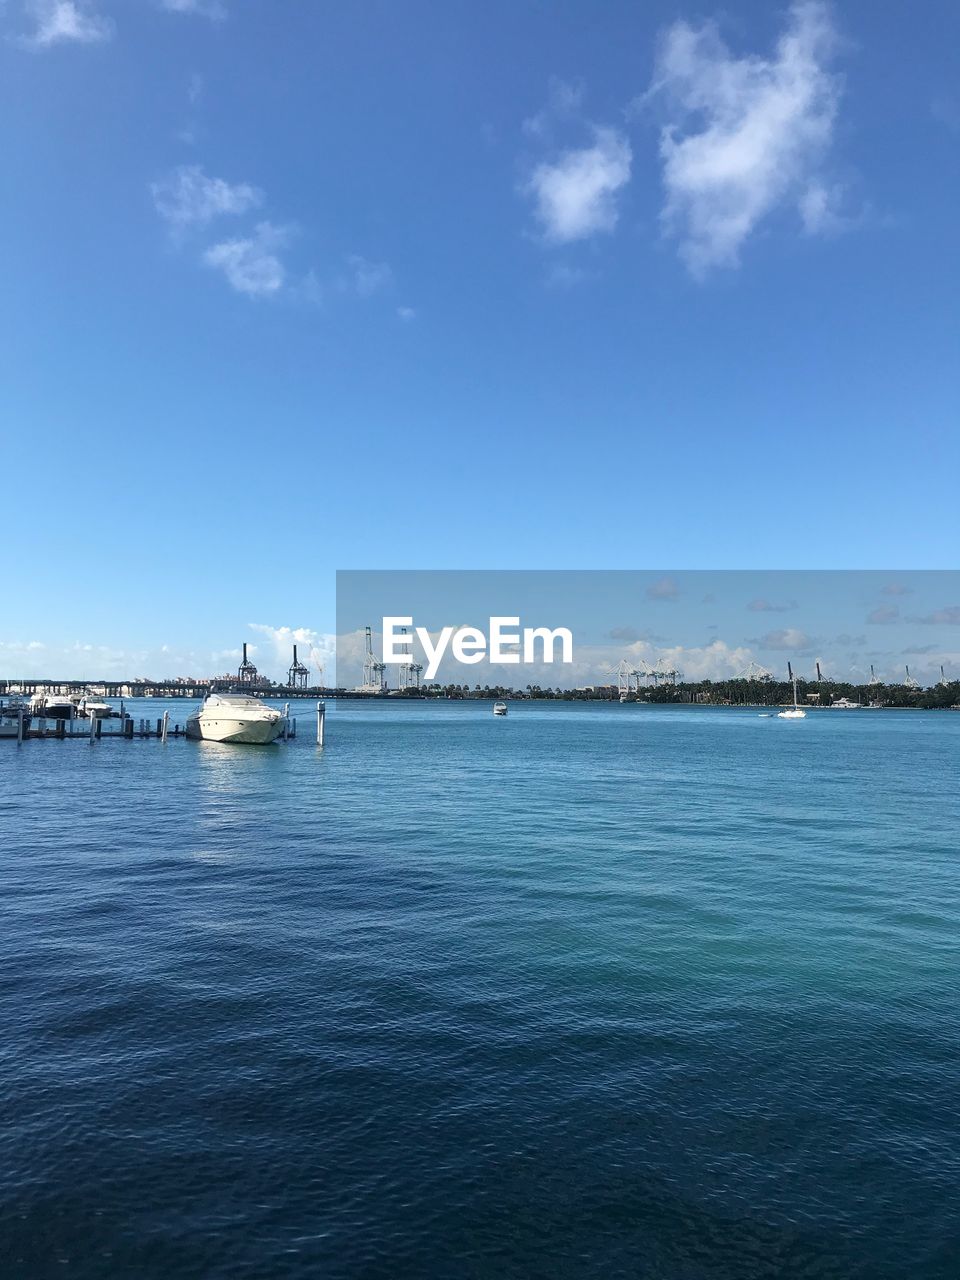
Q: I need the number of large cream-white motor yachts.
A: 1